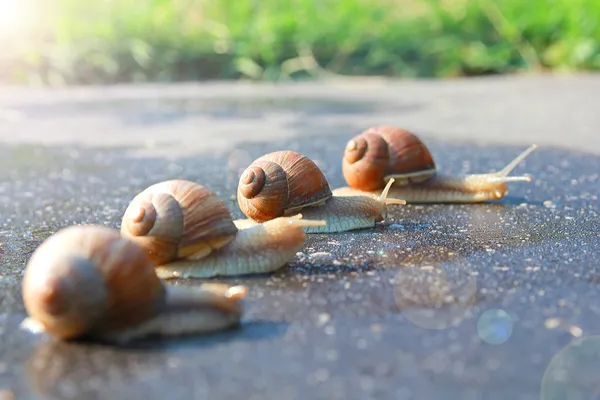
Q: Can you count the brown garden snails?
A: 4